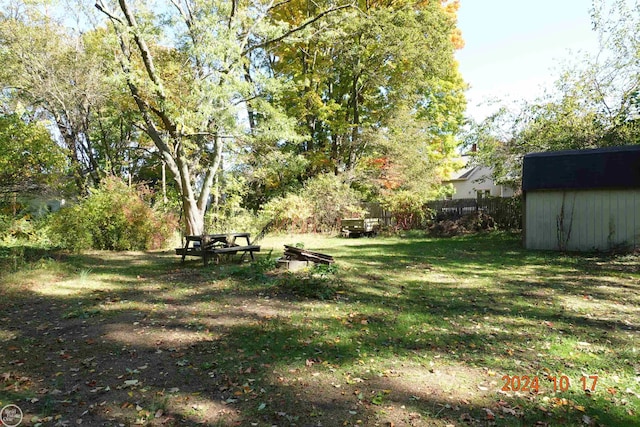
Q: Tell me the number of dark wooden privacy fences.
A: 1